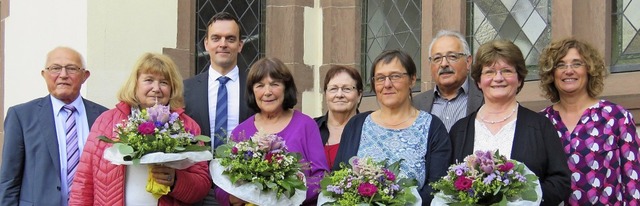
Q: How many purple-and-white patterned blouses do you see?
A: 1